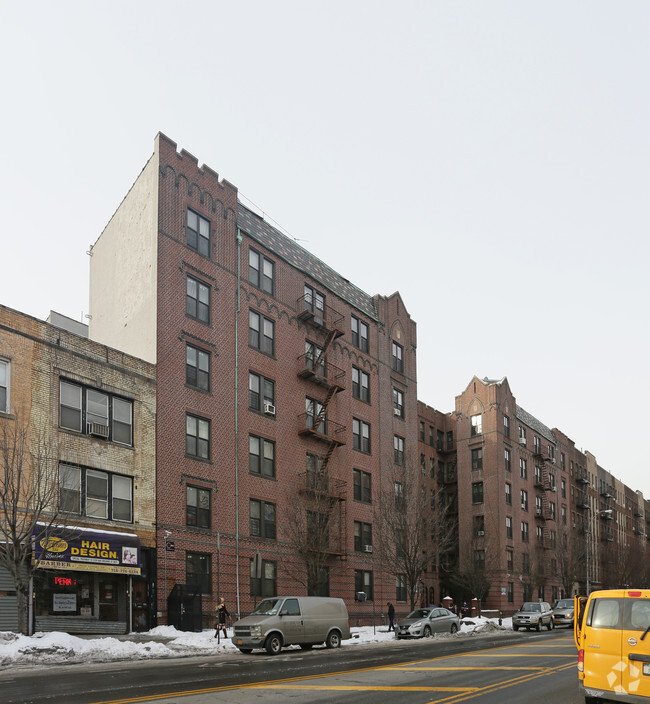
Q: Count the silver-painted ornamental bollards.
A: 0